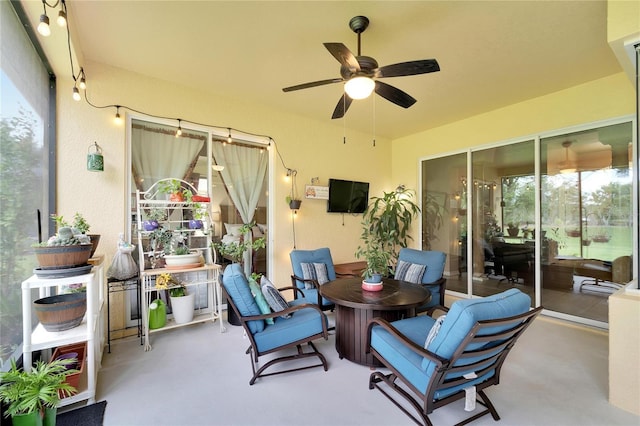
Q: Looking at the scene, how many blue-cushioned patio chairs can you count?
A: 4